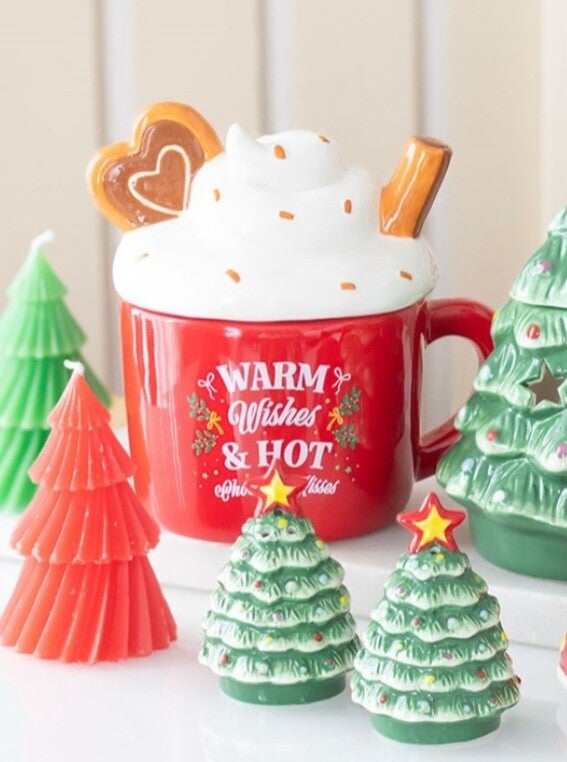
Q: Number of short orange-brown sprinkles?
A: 9